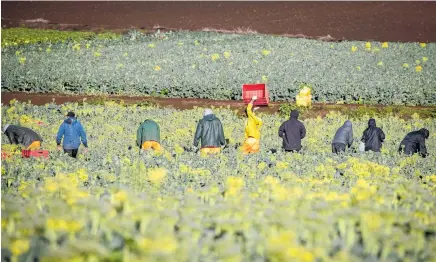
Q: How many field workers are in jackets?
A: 9